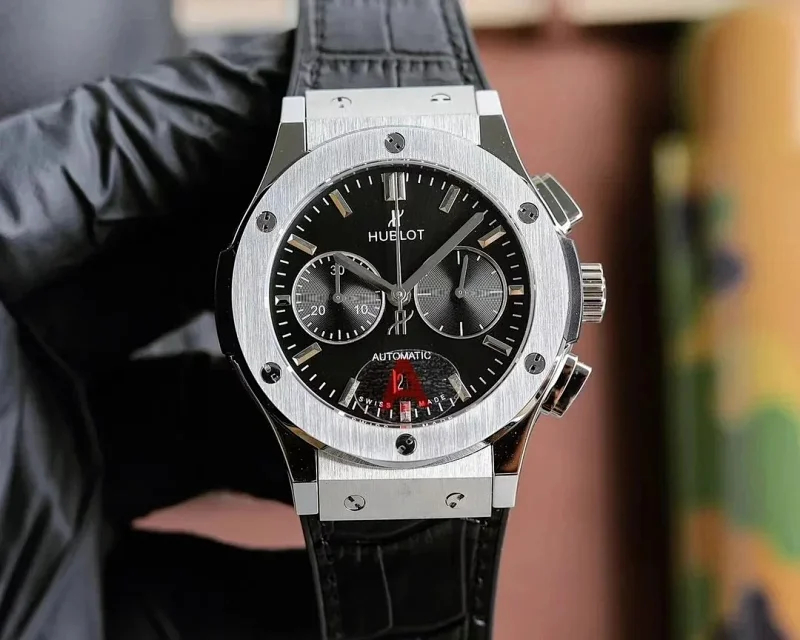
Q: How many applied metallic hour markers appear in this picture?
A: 12